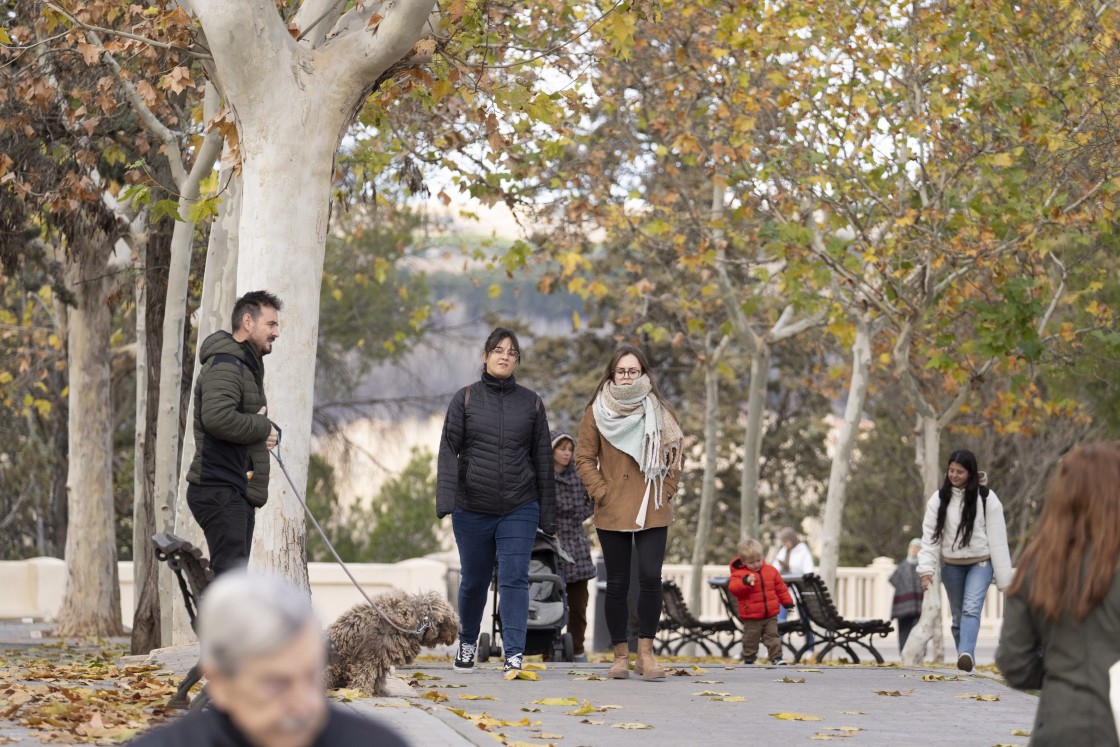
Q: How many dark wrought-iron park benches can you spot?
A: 4